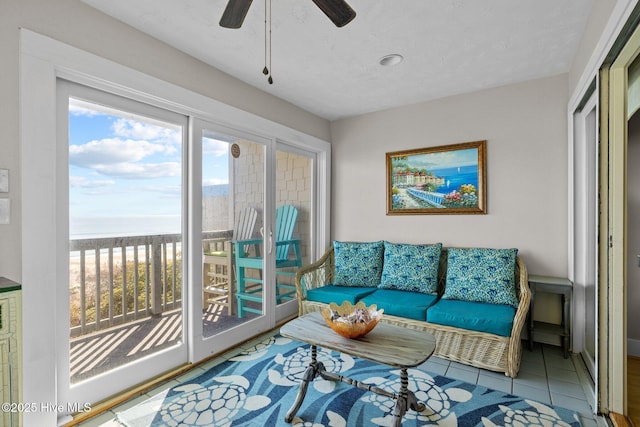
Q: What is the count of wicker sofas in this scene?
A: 1